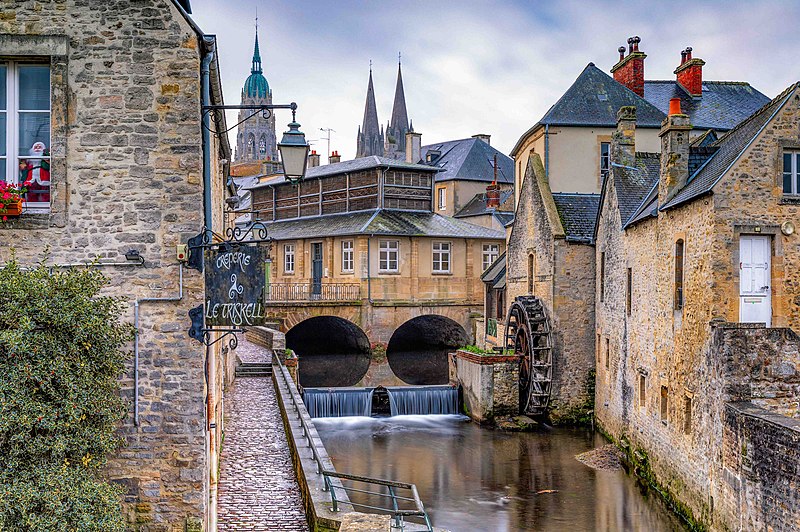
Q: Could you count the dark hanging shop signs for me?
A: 1